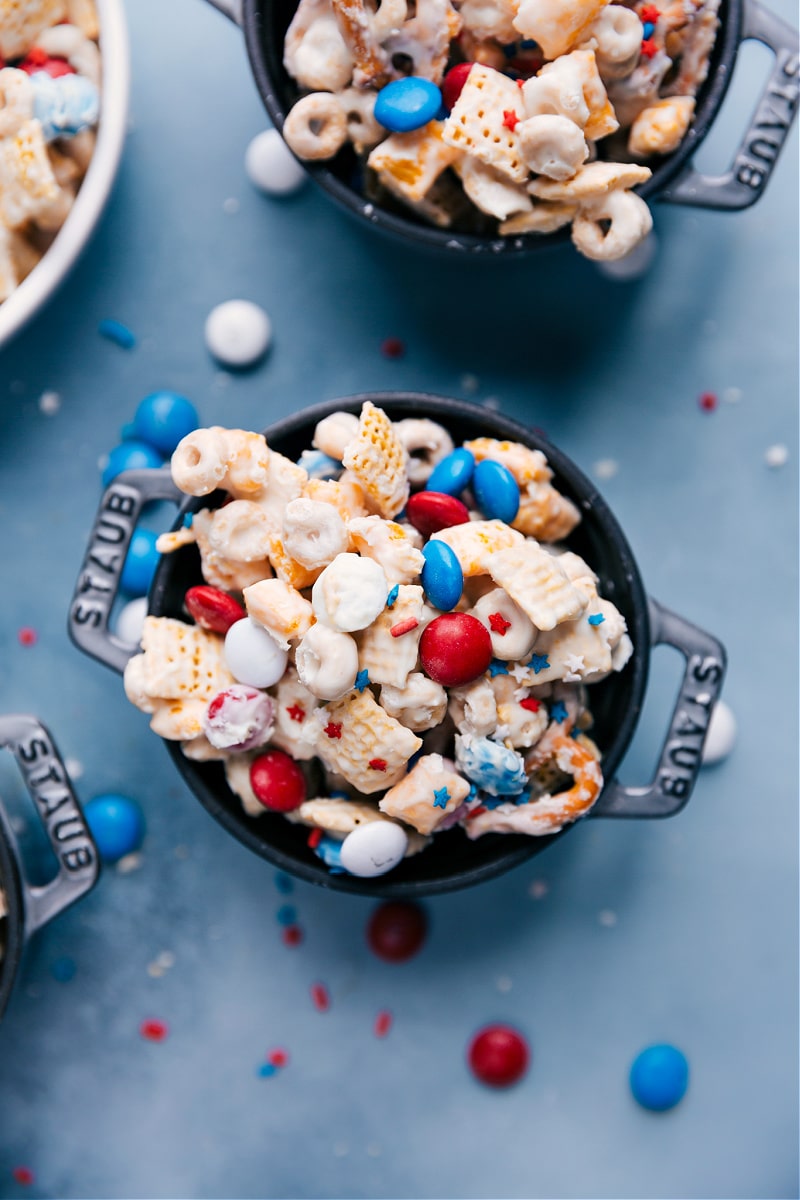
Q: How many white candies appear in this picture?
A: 7